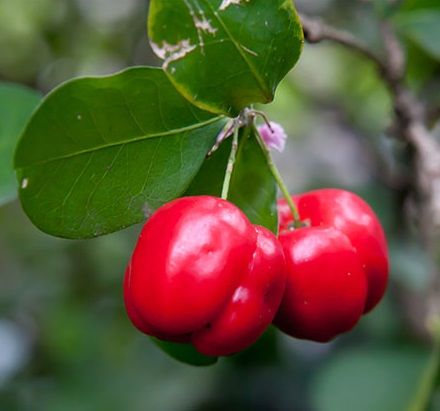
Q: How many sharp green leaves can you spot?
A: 3